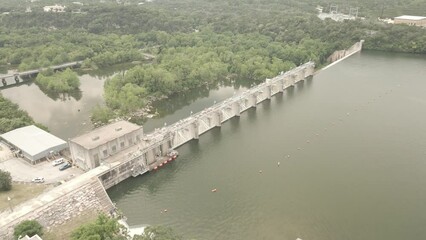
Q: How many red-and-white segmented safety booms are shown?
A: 1